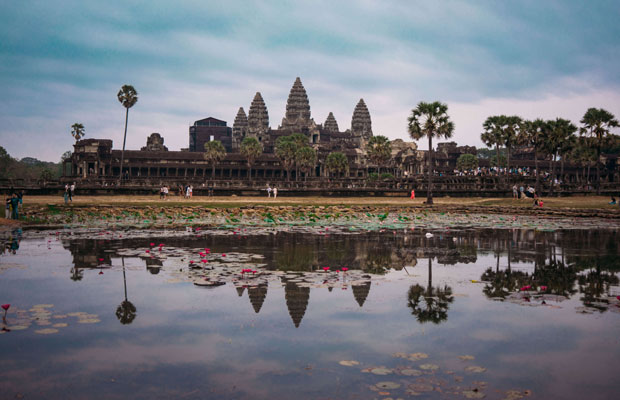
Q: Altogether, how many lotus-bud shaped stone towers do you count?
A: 5